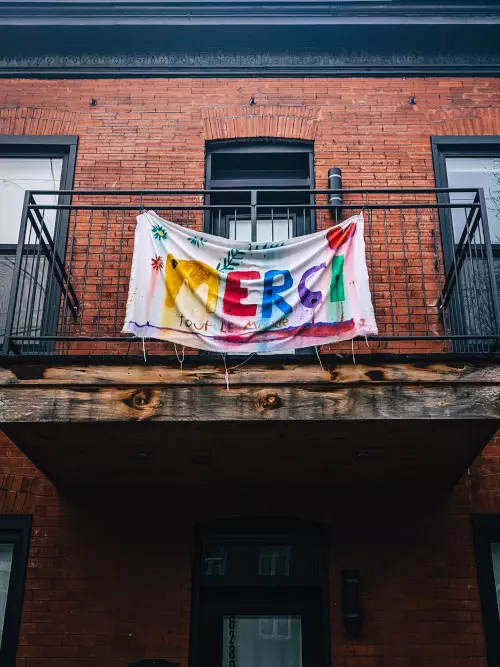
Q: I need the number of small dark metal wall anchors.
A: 3